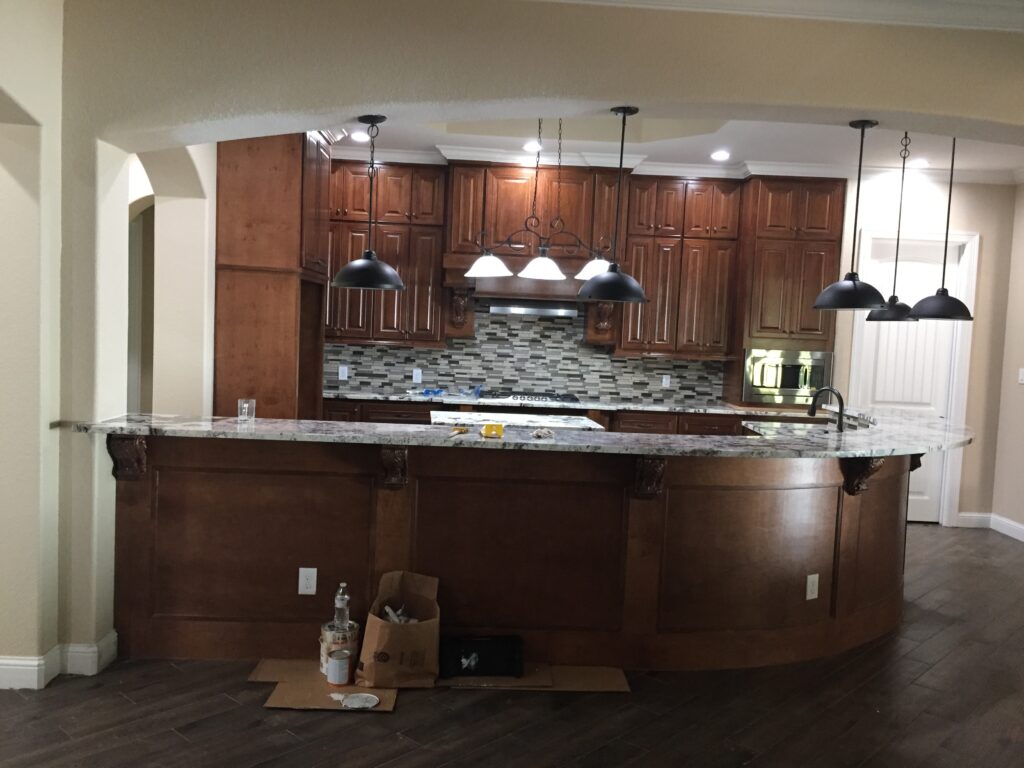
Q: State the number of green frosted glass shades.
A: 0